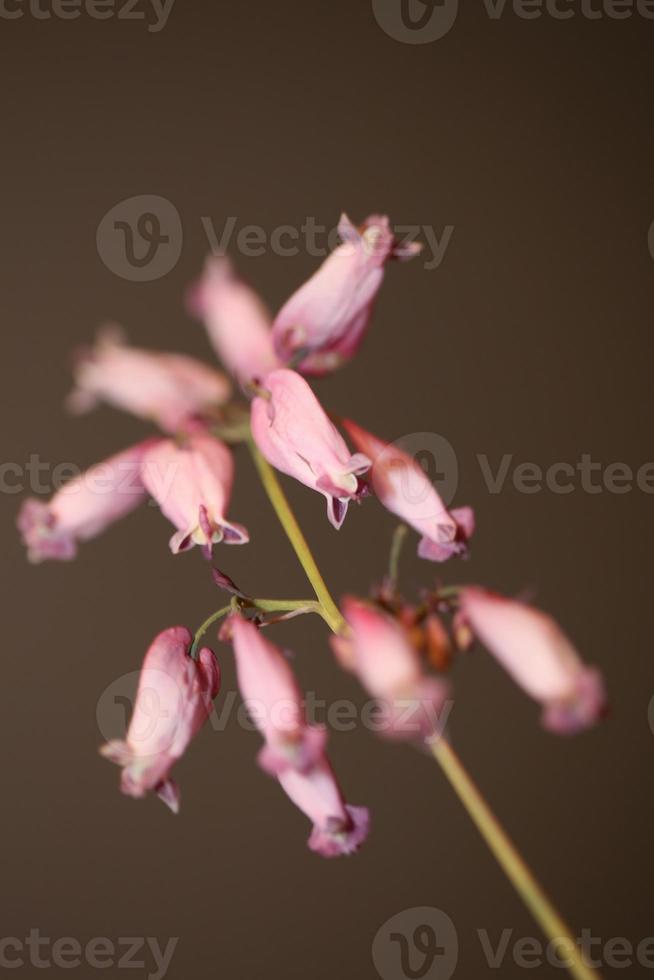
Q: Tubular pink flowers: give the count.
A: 12